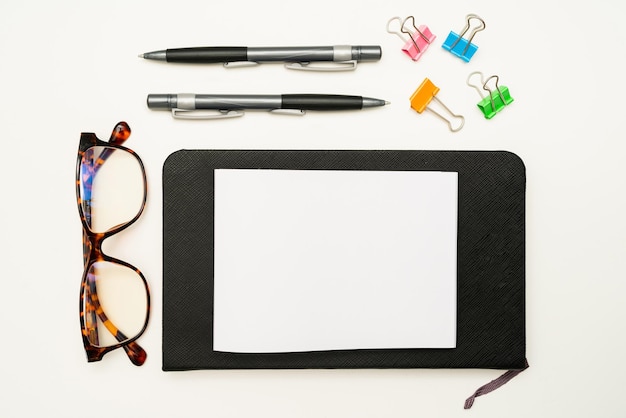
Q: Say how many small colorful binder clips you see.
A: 4